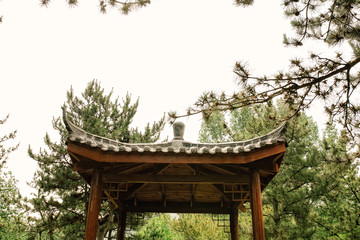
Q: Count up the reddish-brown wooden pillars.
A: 4